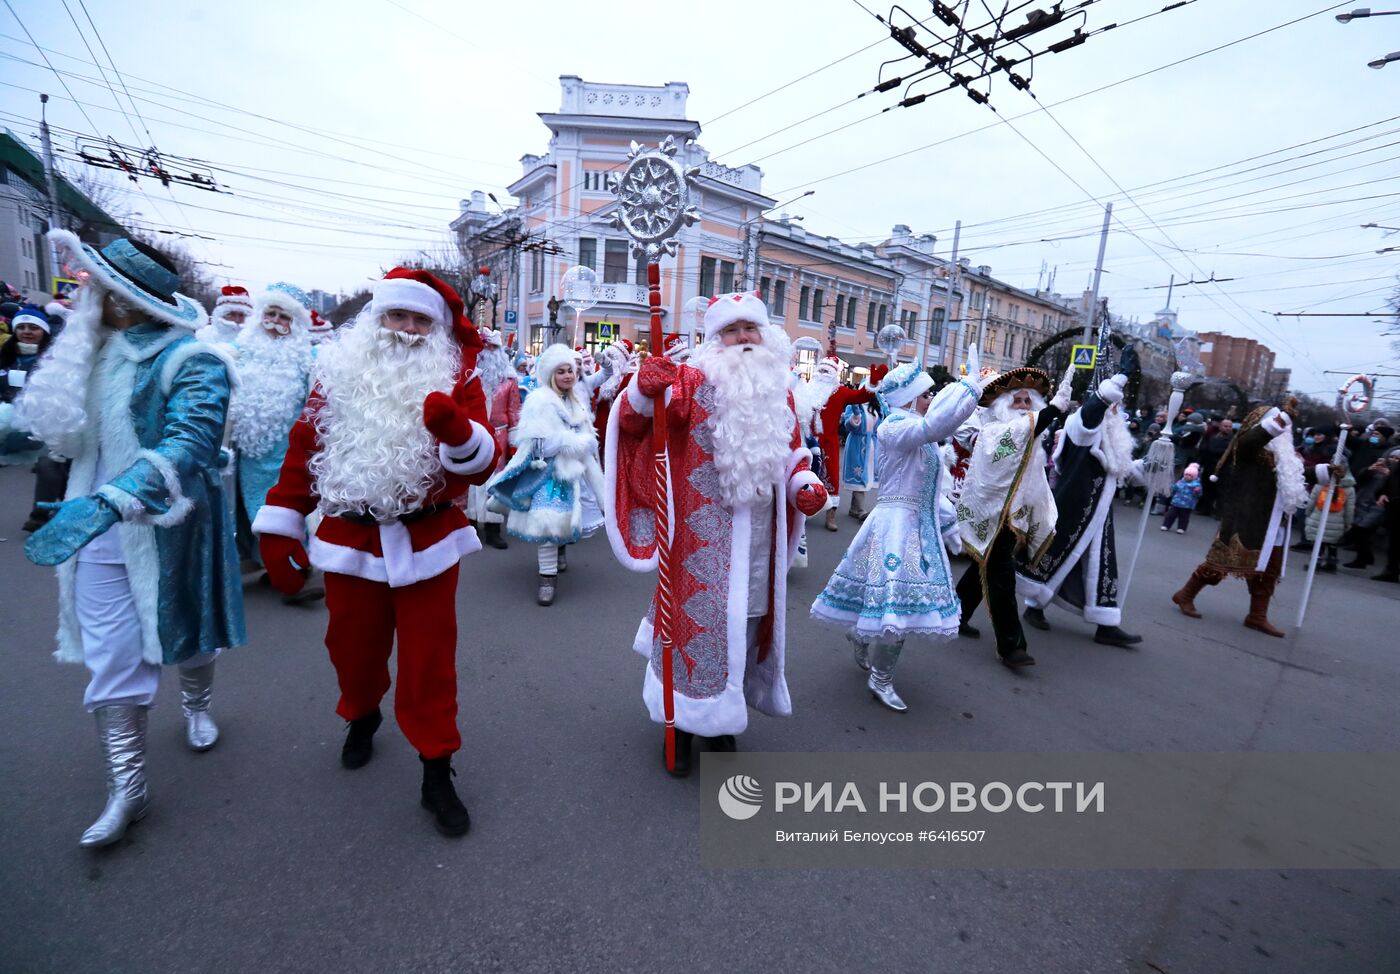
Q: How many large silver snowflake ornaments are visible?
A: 1